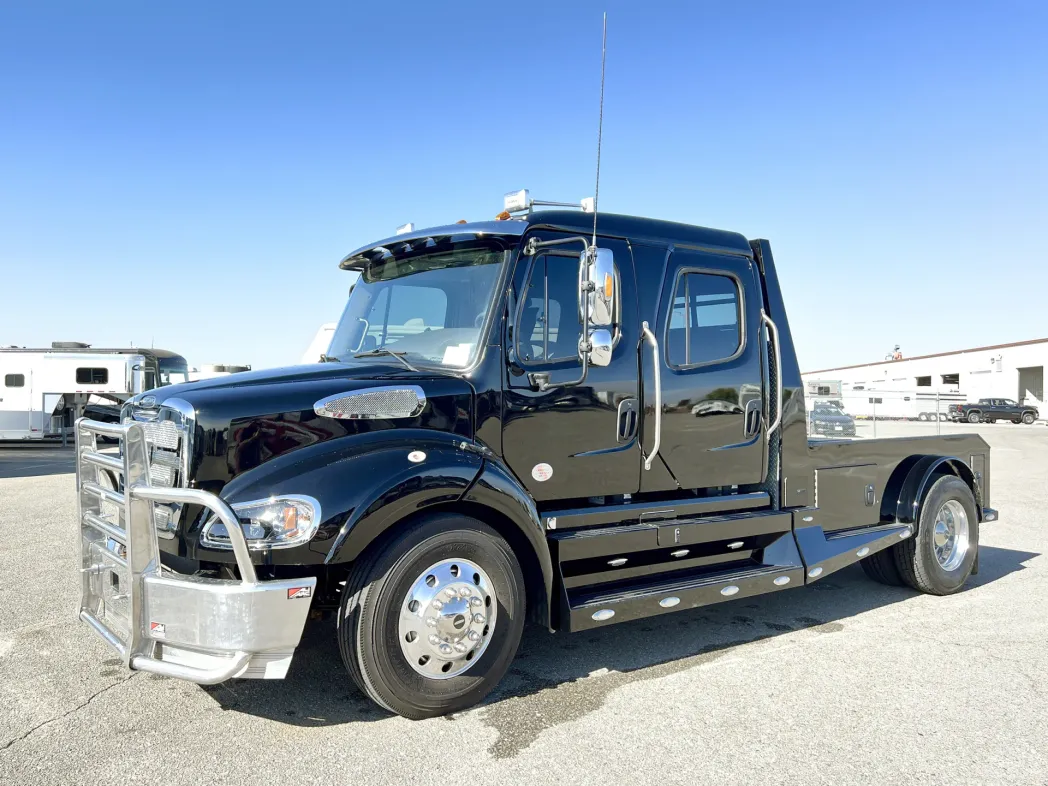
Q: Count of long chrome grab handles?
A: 2